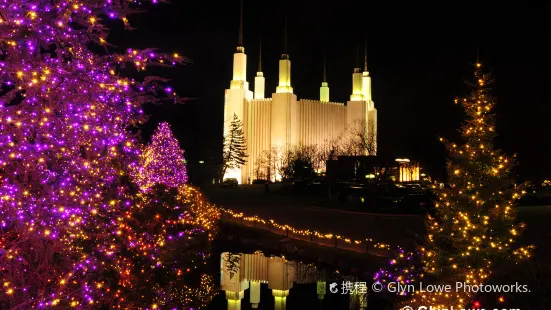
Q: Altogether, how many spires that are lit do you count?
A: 6